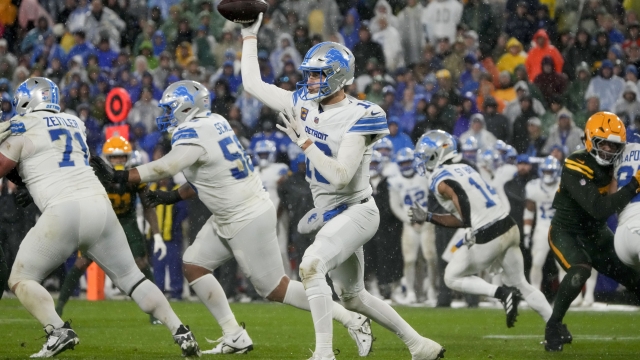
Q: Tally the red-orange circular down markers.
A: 1